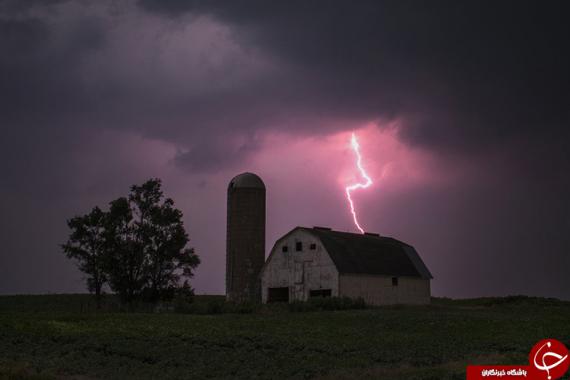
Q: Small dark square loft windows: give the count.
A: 3